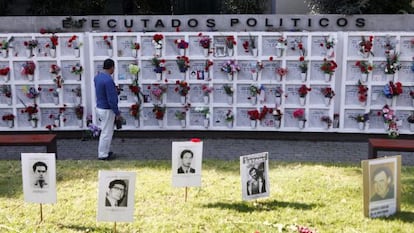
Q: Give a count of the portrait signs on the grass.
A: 5